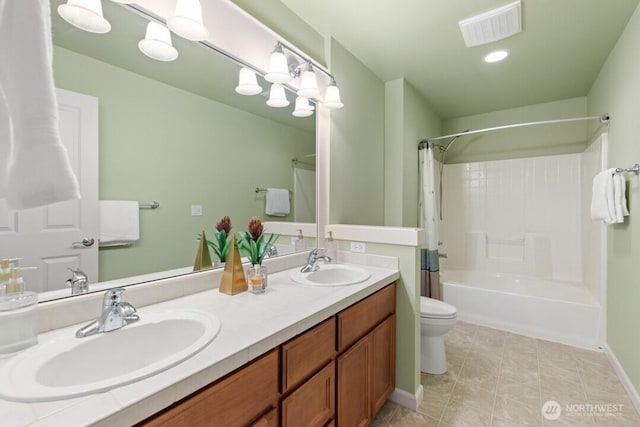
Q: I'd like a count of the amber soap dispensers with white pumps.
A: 0